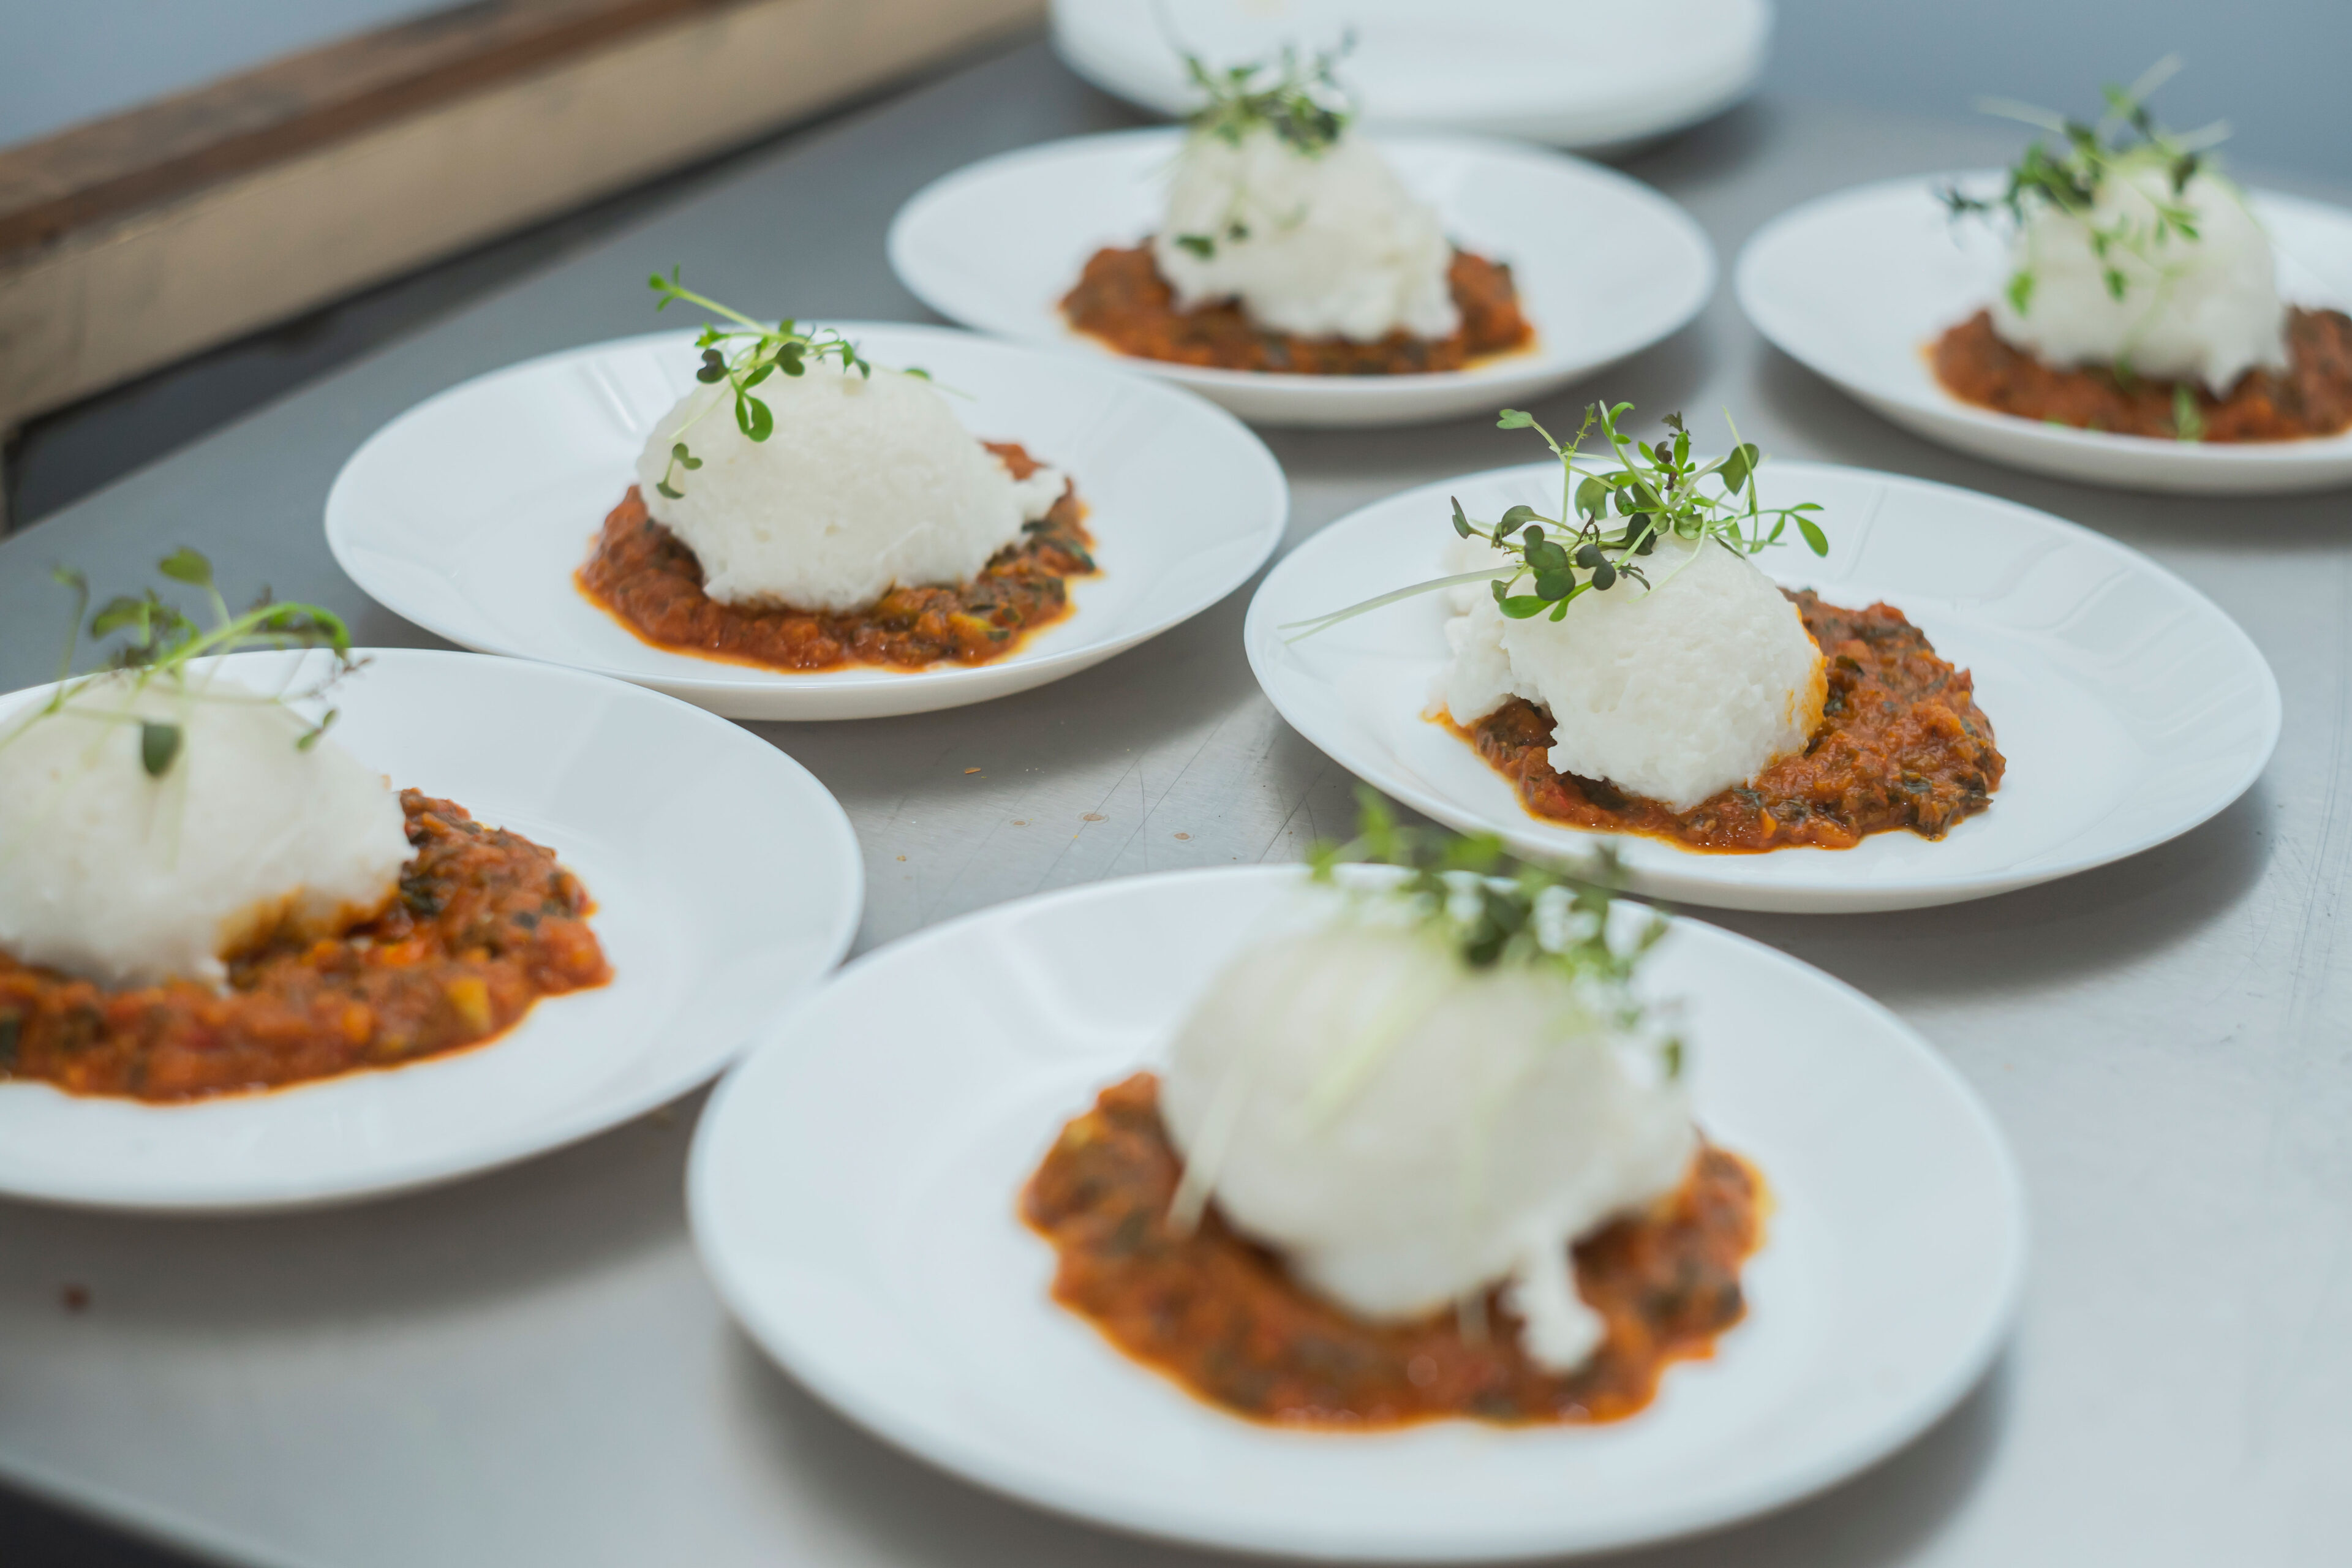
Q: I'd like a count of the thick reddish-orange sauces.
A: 6